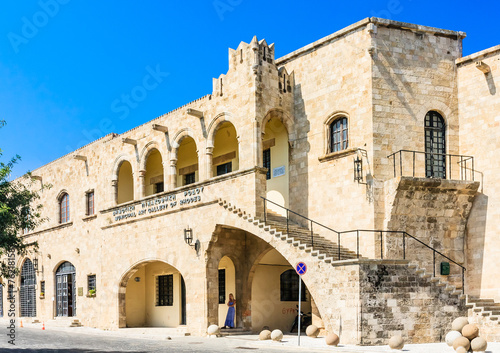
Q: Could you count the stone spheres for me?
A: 12